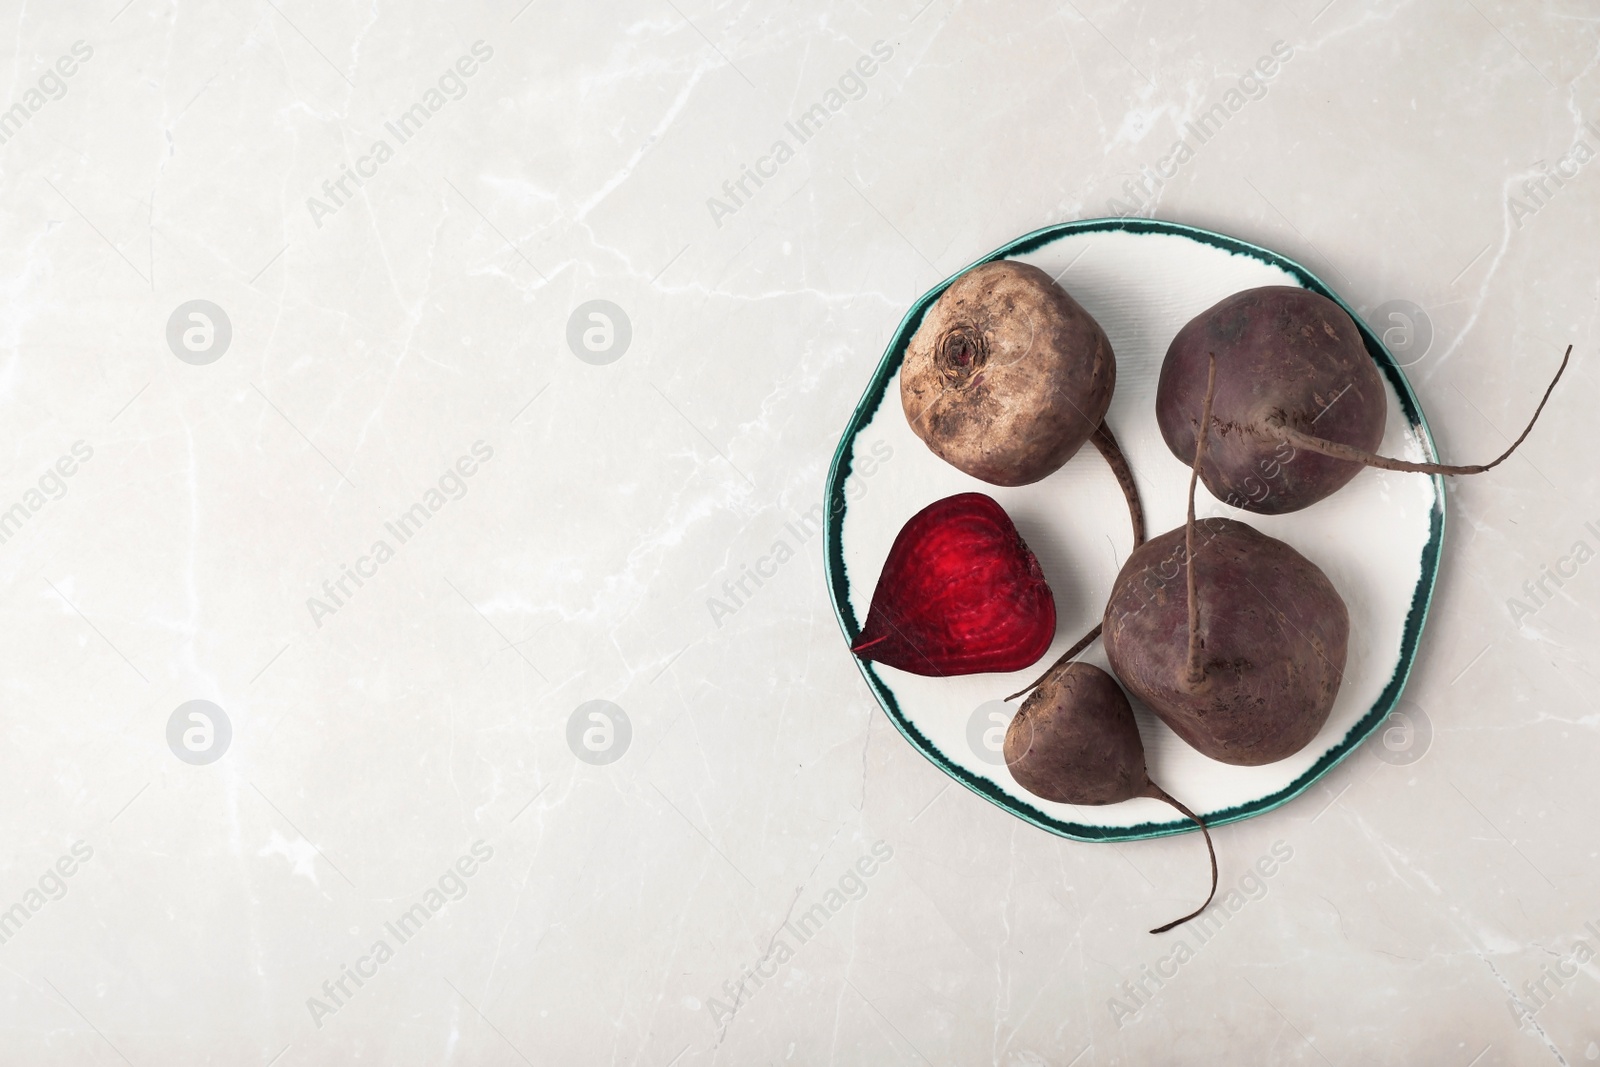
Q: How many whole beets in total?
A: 4